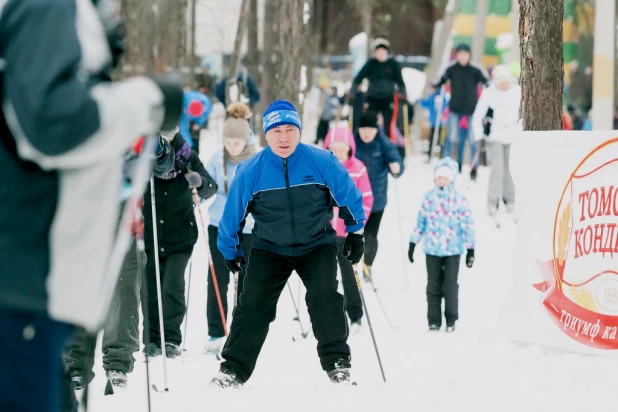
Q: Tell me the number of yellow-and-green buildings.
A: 1